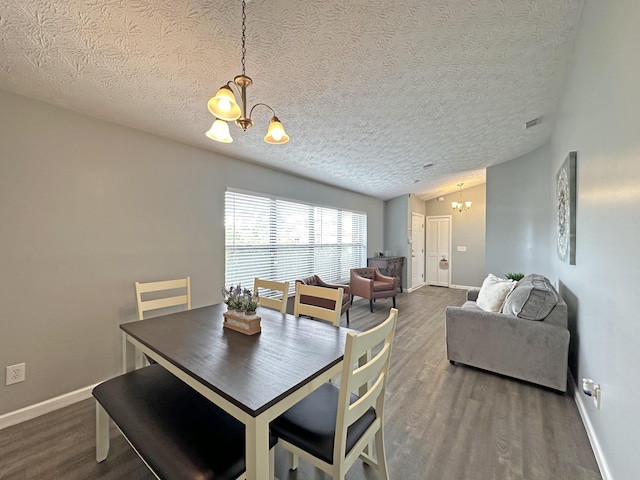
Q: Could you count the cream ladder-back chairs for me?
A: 4